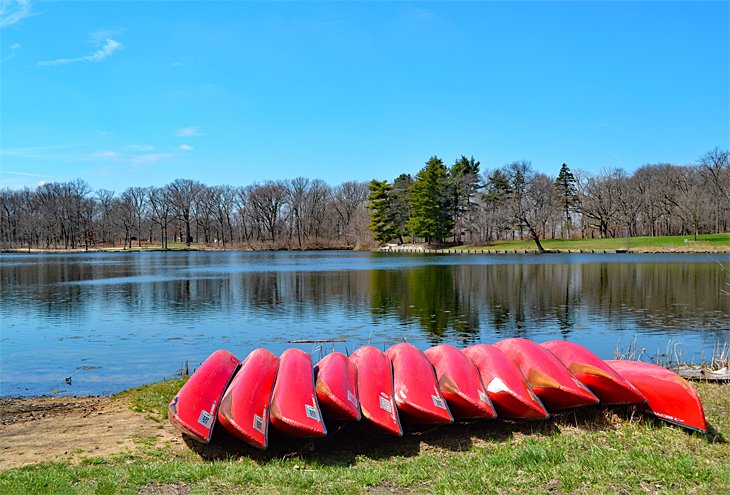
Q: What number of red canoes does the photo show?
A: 11